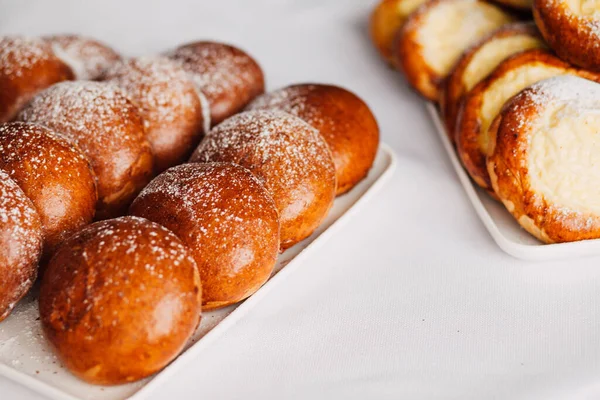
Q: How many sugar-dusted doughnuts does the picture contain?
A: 11